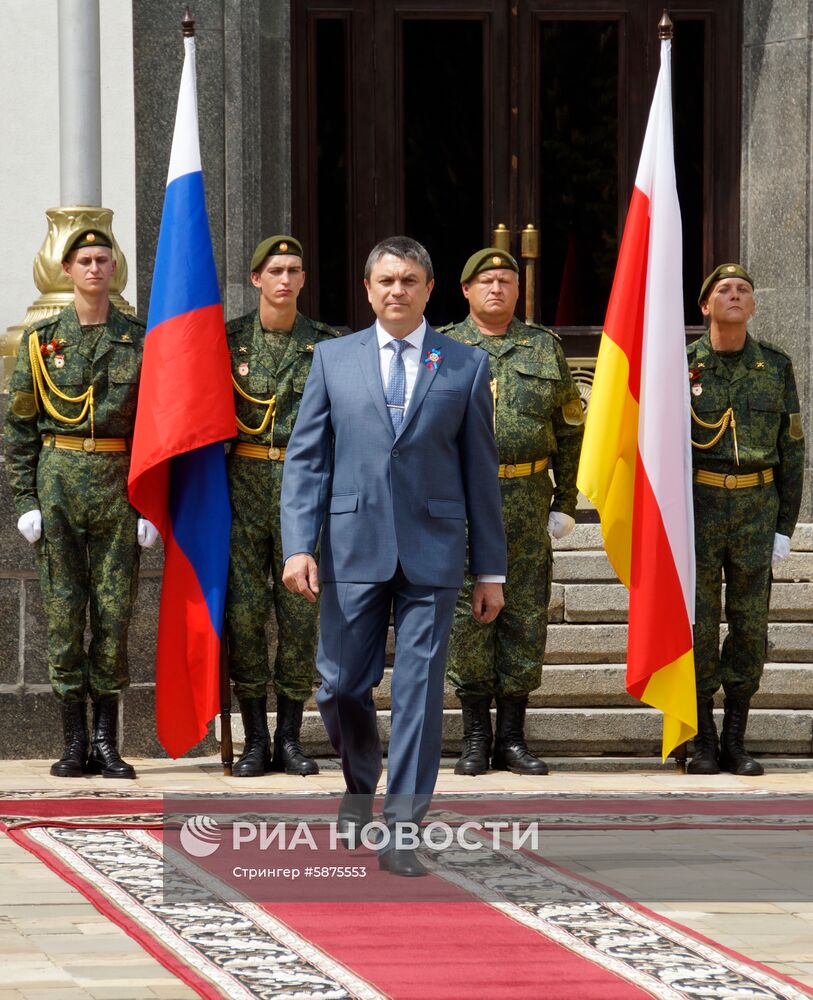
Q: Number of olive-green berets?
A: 4